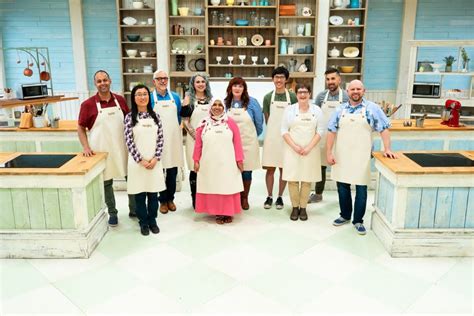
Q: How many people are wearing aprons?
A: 10